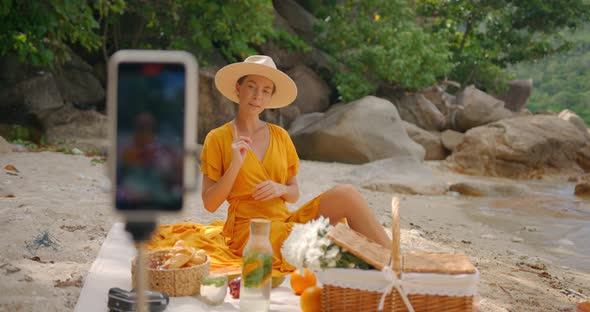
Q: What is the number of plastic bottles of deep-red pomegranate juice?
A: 0